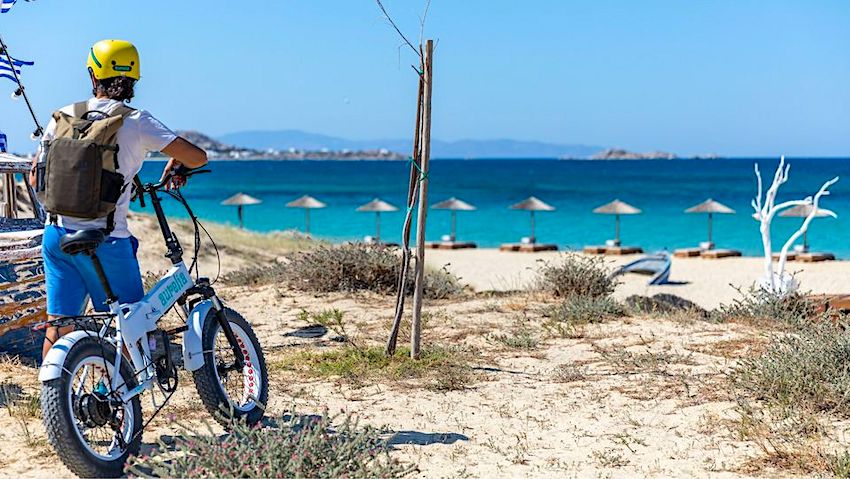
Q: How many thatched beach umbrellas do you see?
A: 8